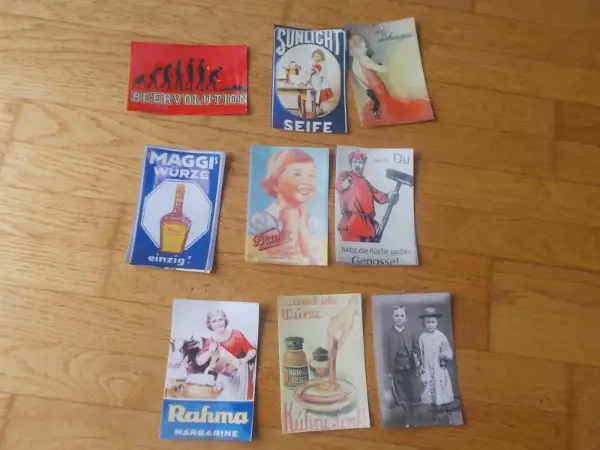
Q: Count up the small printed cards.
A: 9